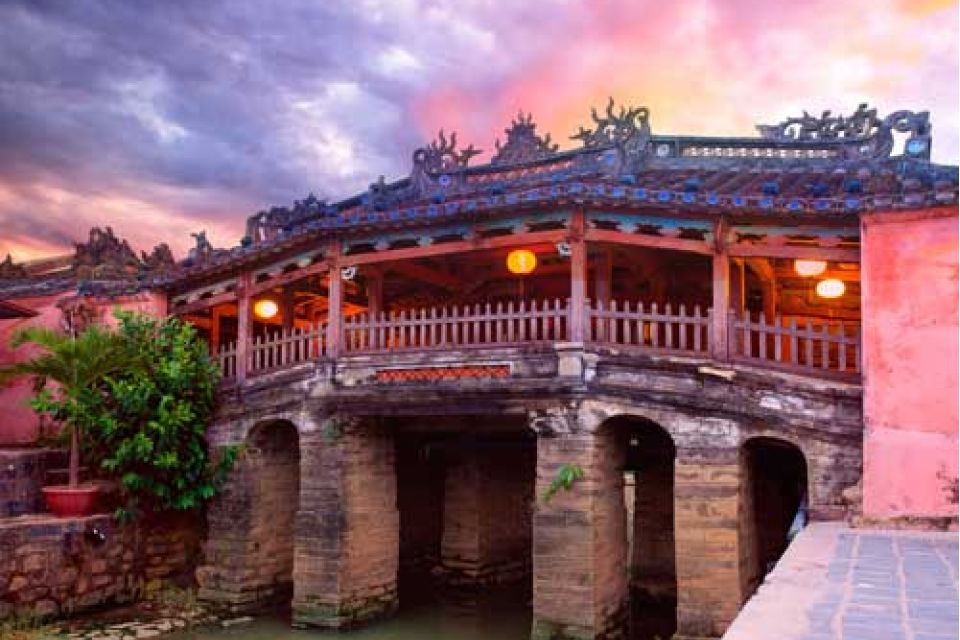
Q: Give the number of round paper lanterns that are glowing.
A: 4